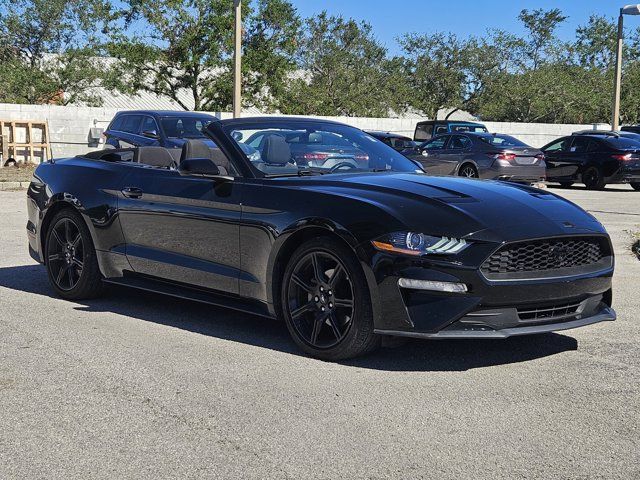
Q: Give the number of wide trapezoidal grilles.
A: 1